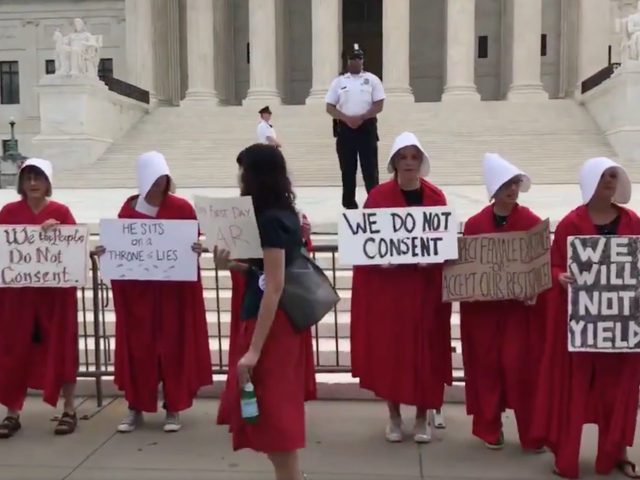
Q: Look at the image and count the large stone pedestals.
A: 2